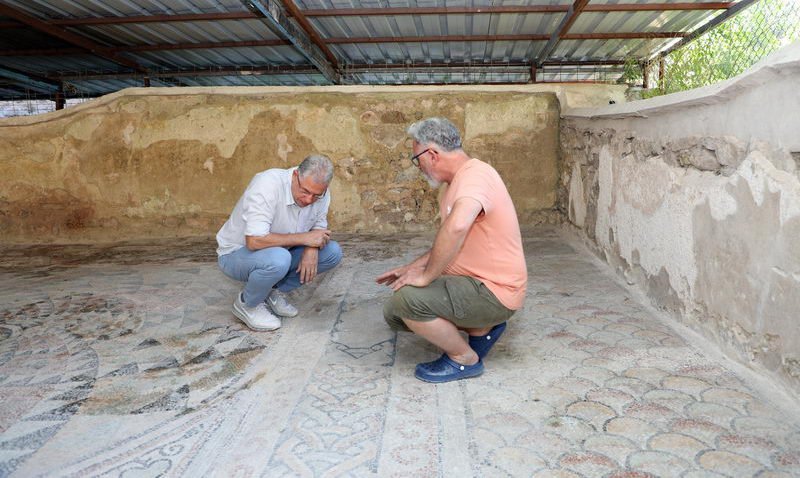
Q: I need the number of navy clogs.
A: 2